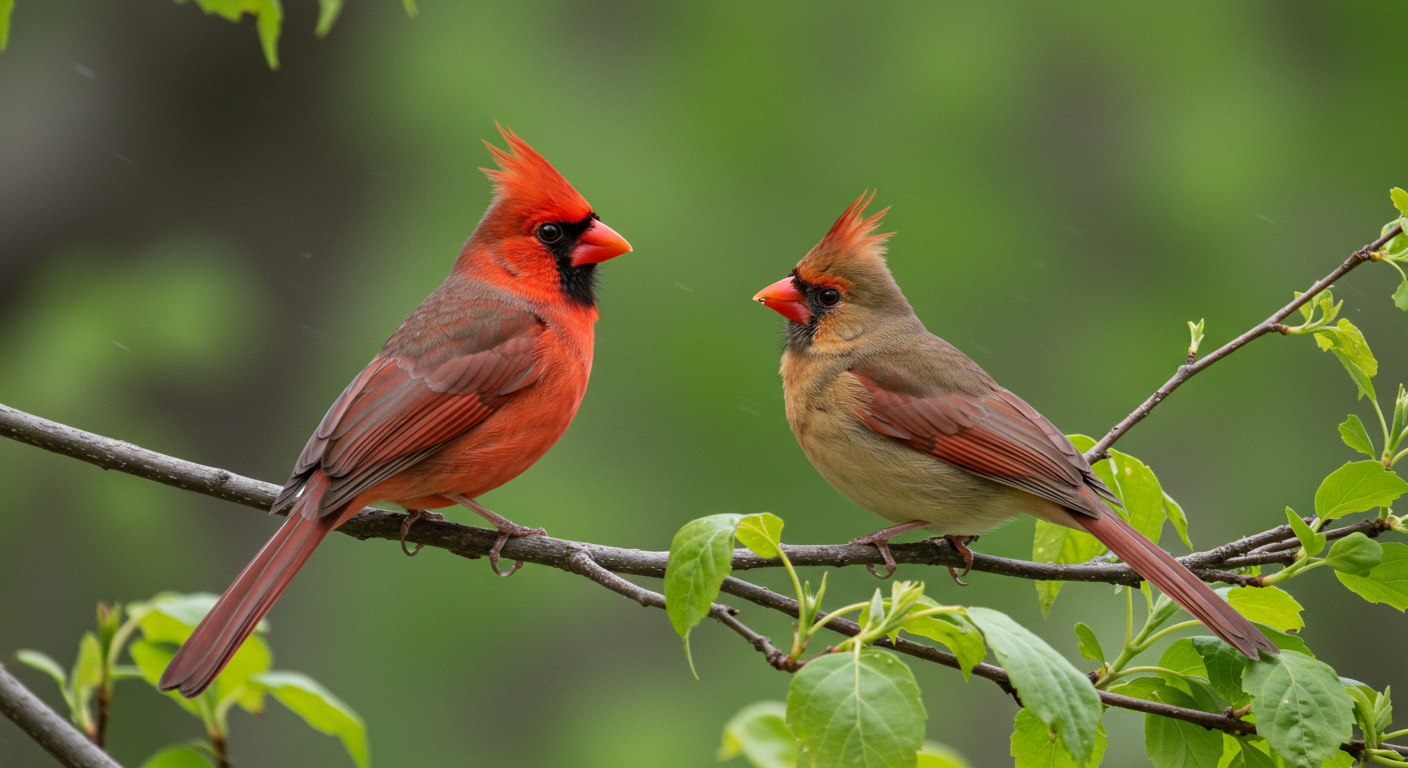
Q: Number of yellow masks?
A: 0